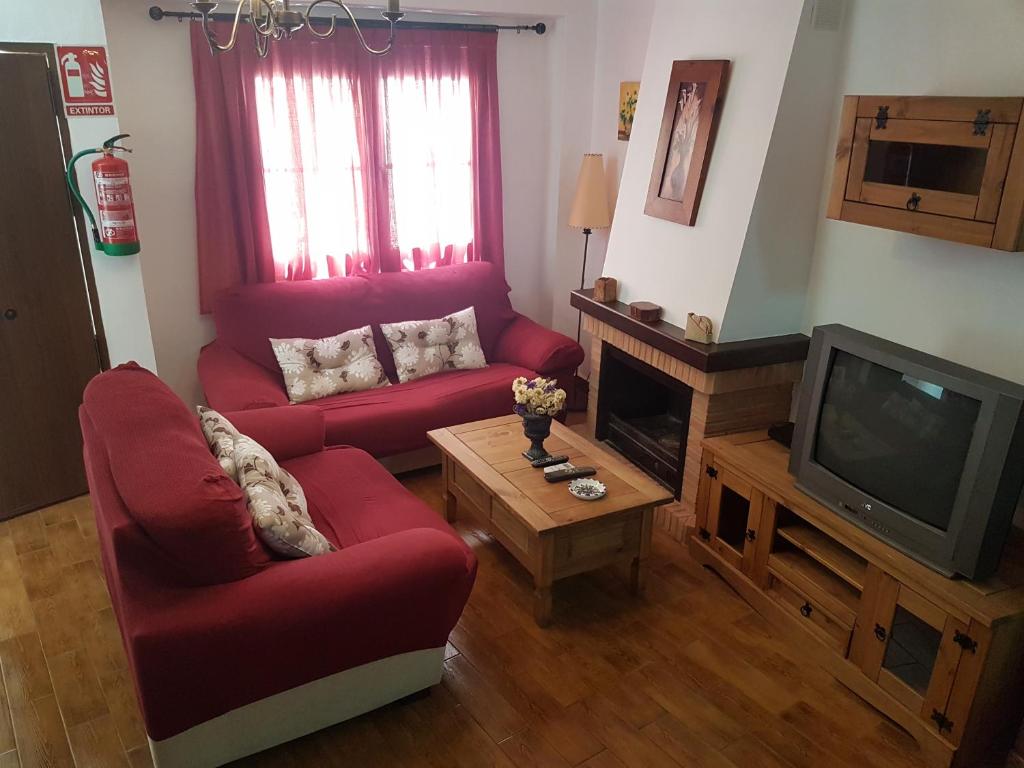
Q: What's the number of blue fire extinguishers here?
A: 0